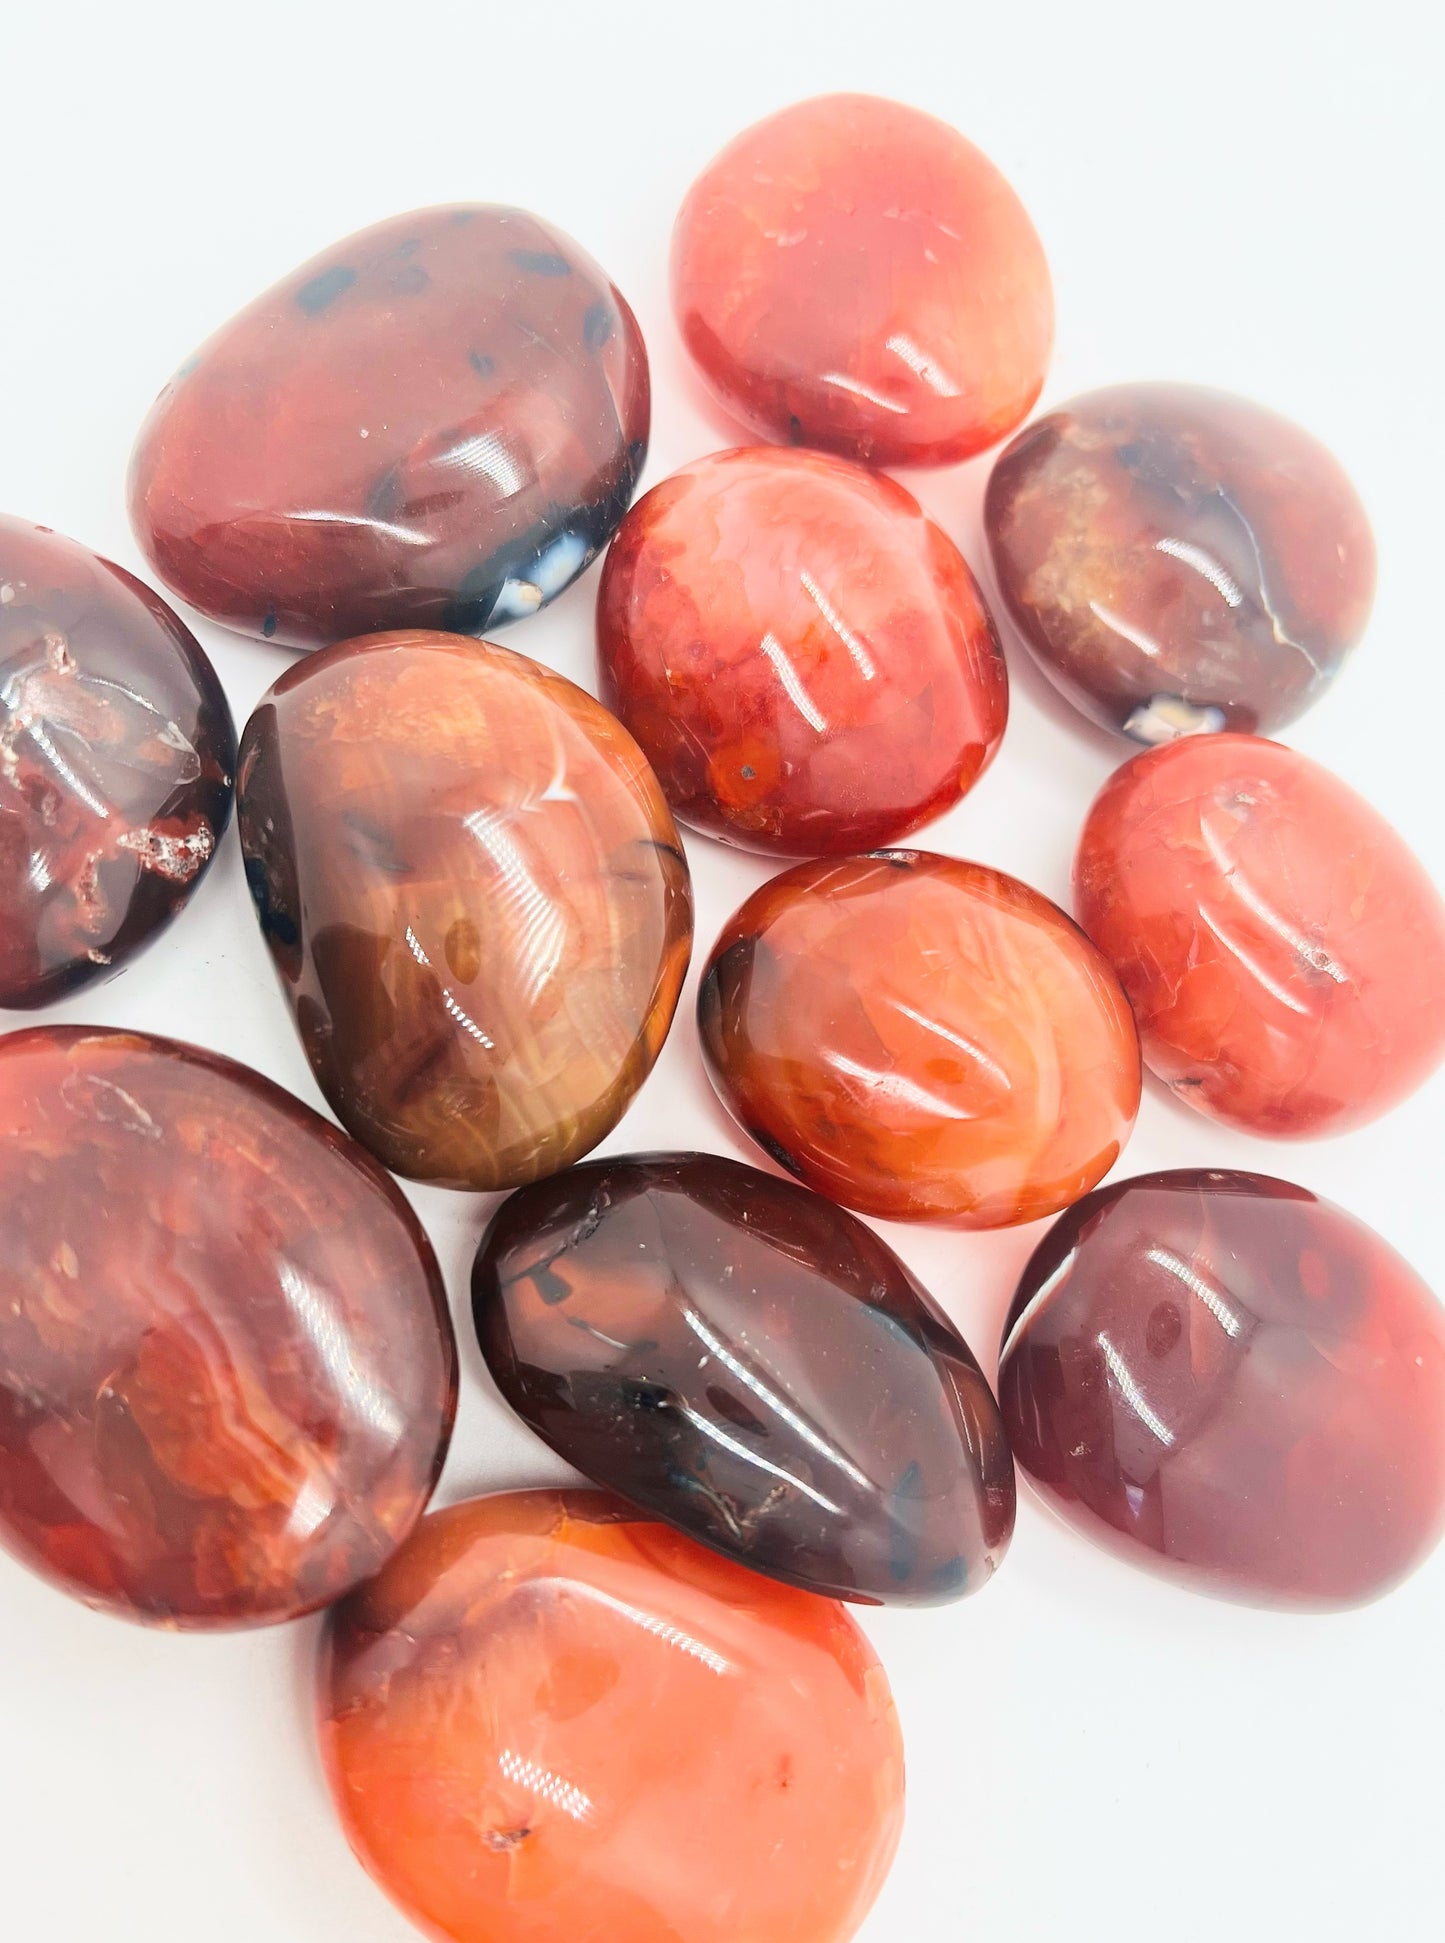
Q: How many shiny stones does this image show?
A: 12